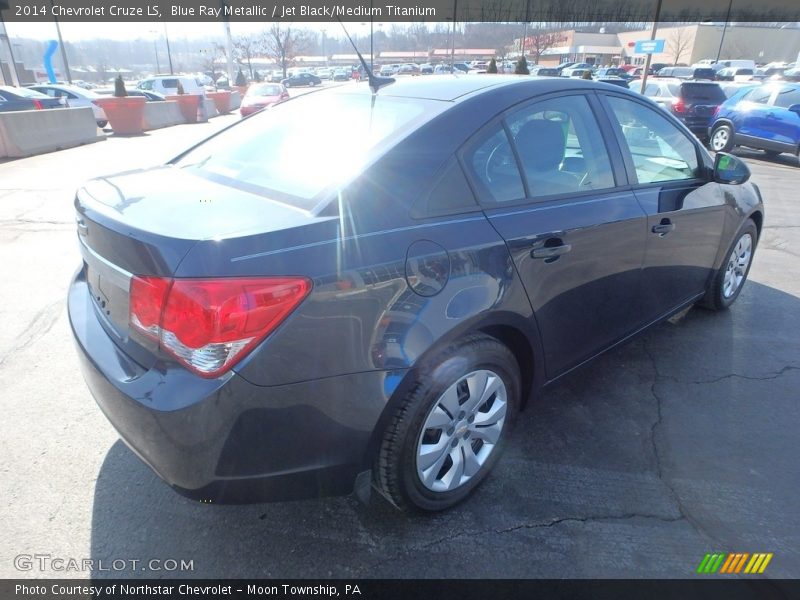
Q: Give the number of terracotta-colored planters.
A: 4